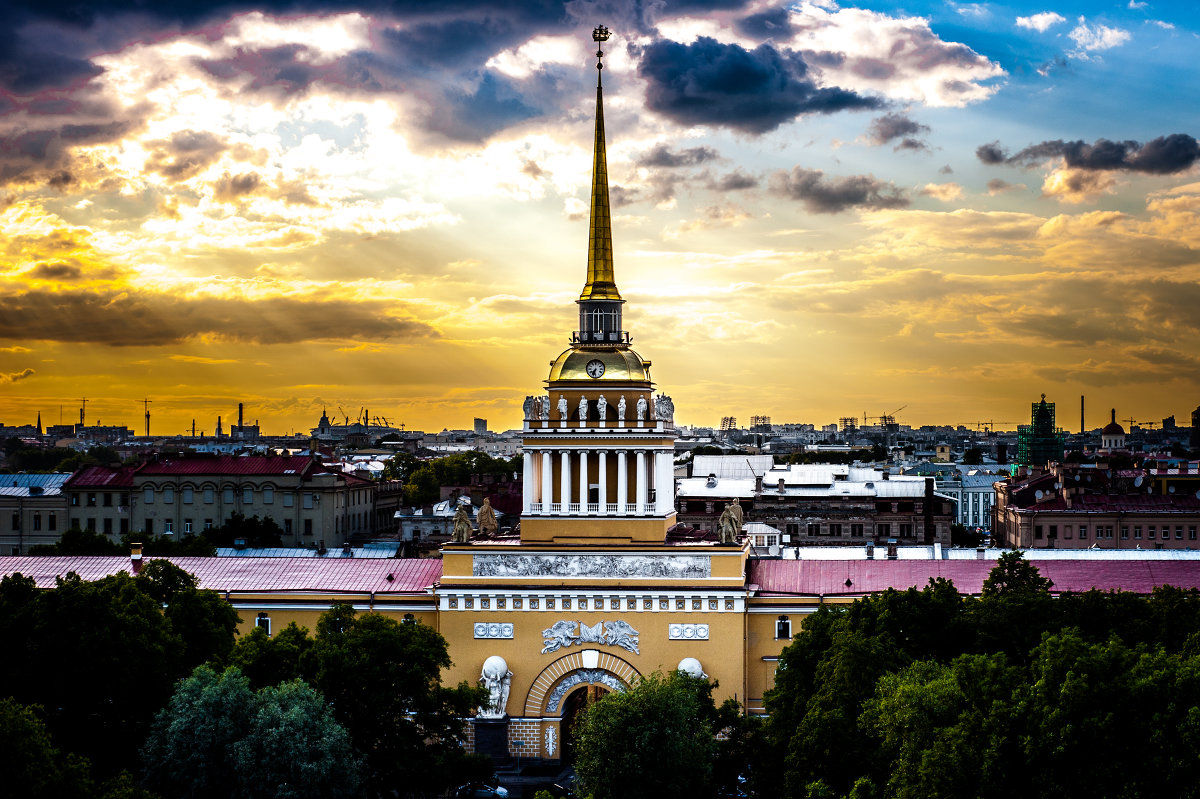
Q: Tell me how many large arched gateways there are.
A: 1